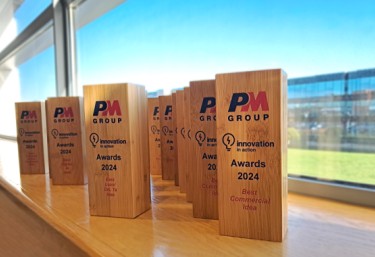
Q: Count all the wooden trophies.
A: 10